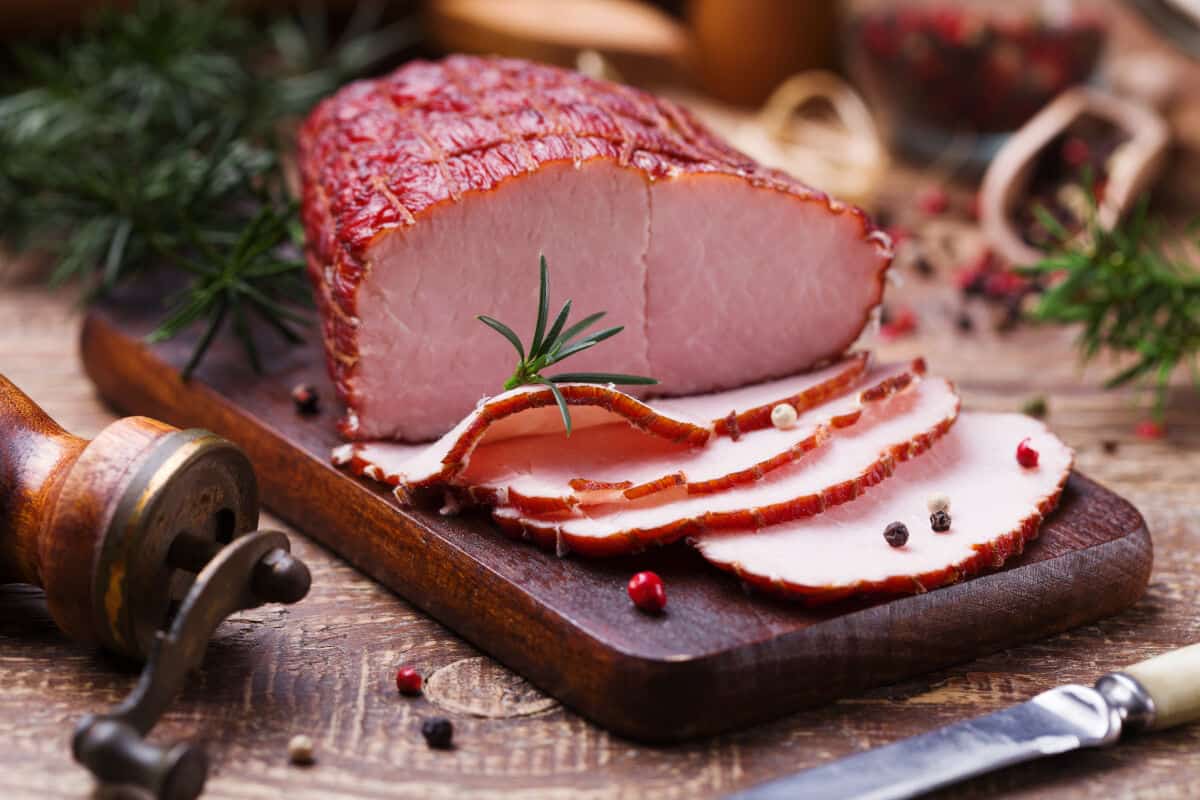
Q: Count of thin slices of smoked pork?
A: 4